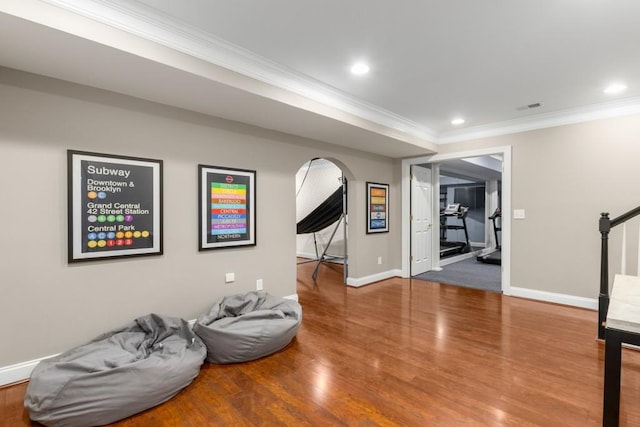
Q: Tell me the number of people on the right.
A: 0